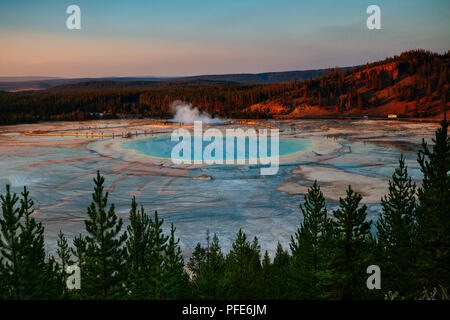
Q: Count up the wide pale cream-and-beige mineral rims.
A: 1